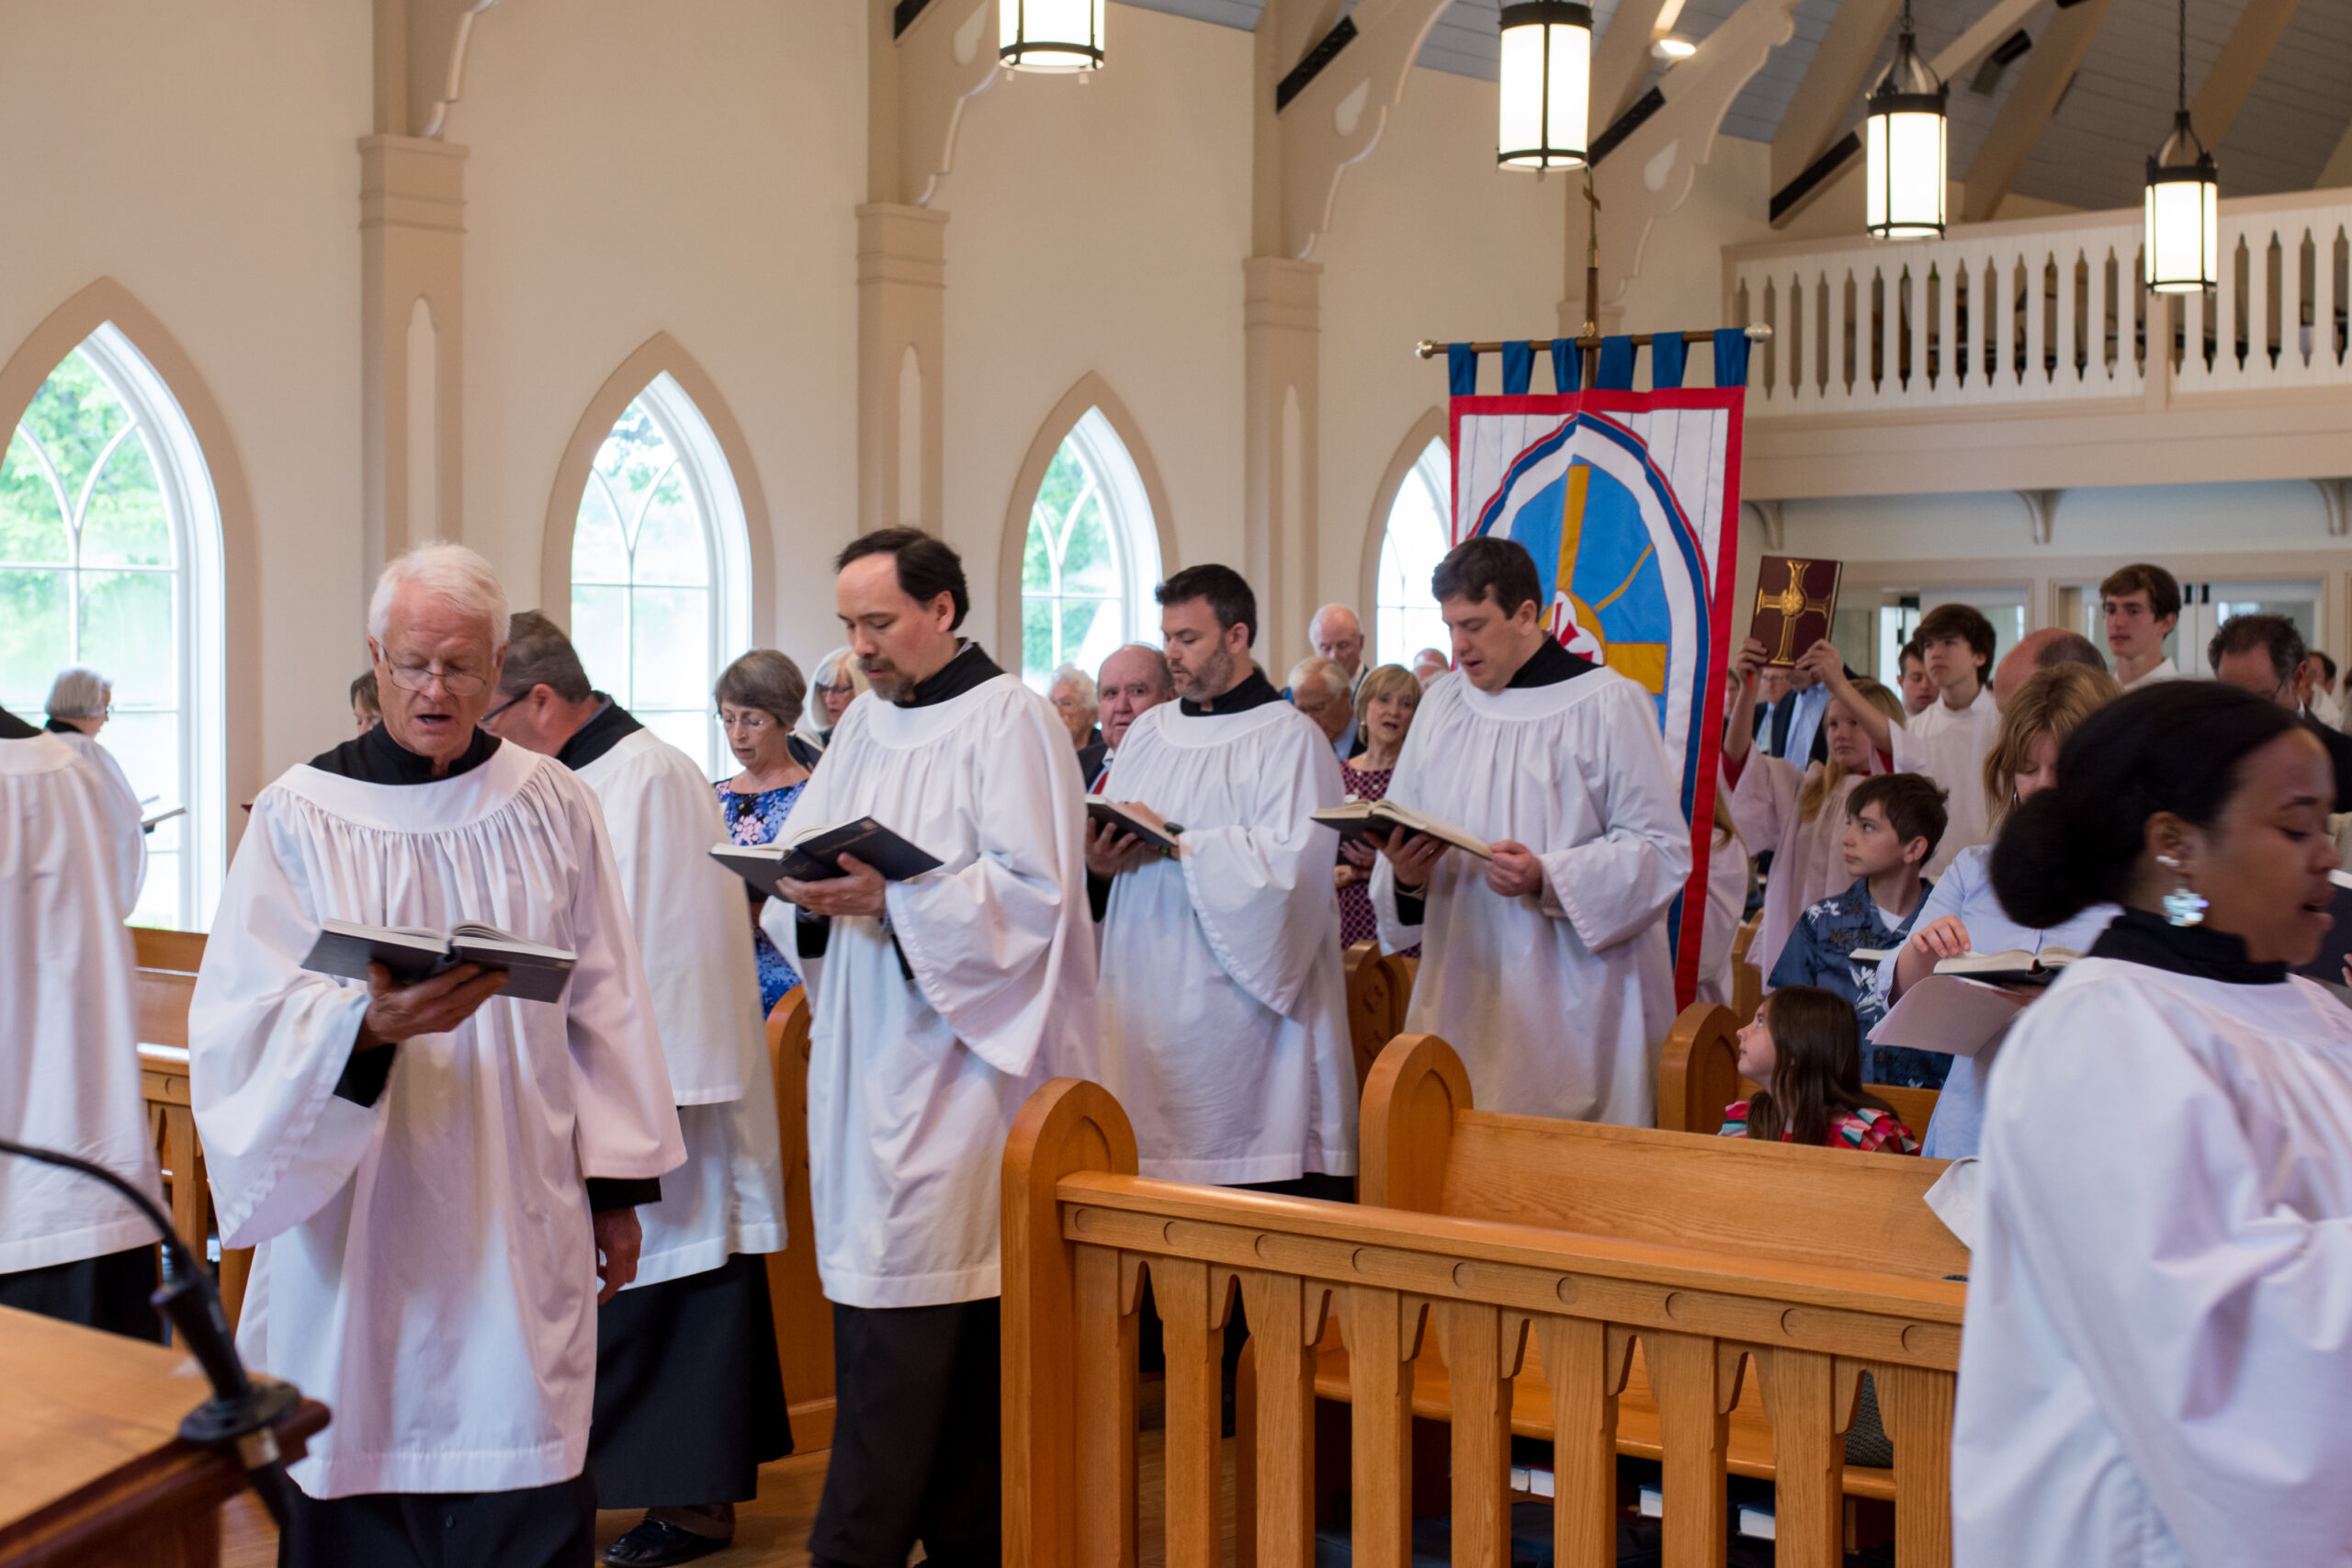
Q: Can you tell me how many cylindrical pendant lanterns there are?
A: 4